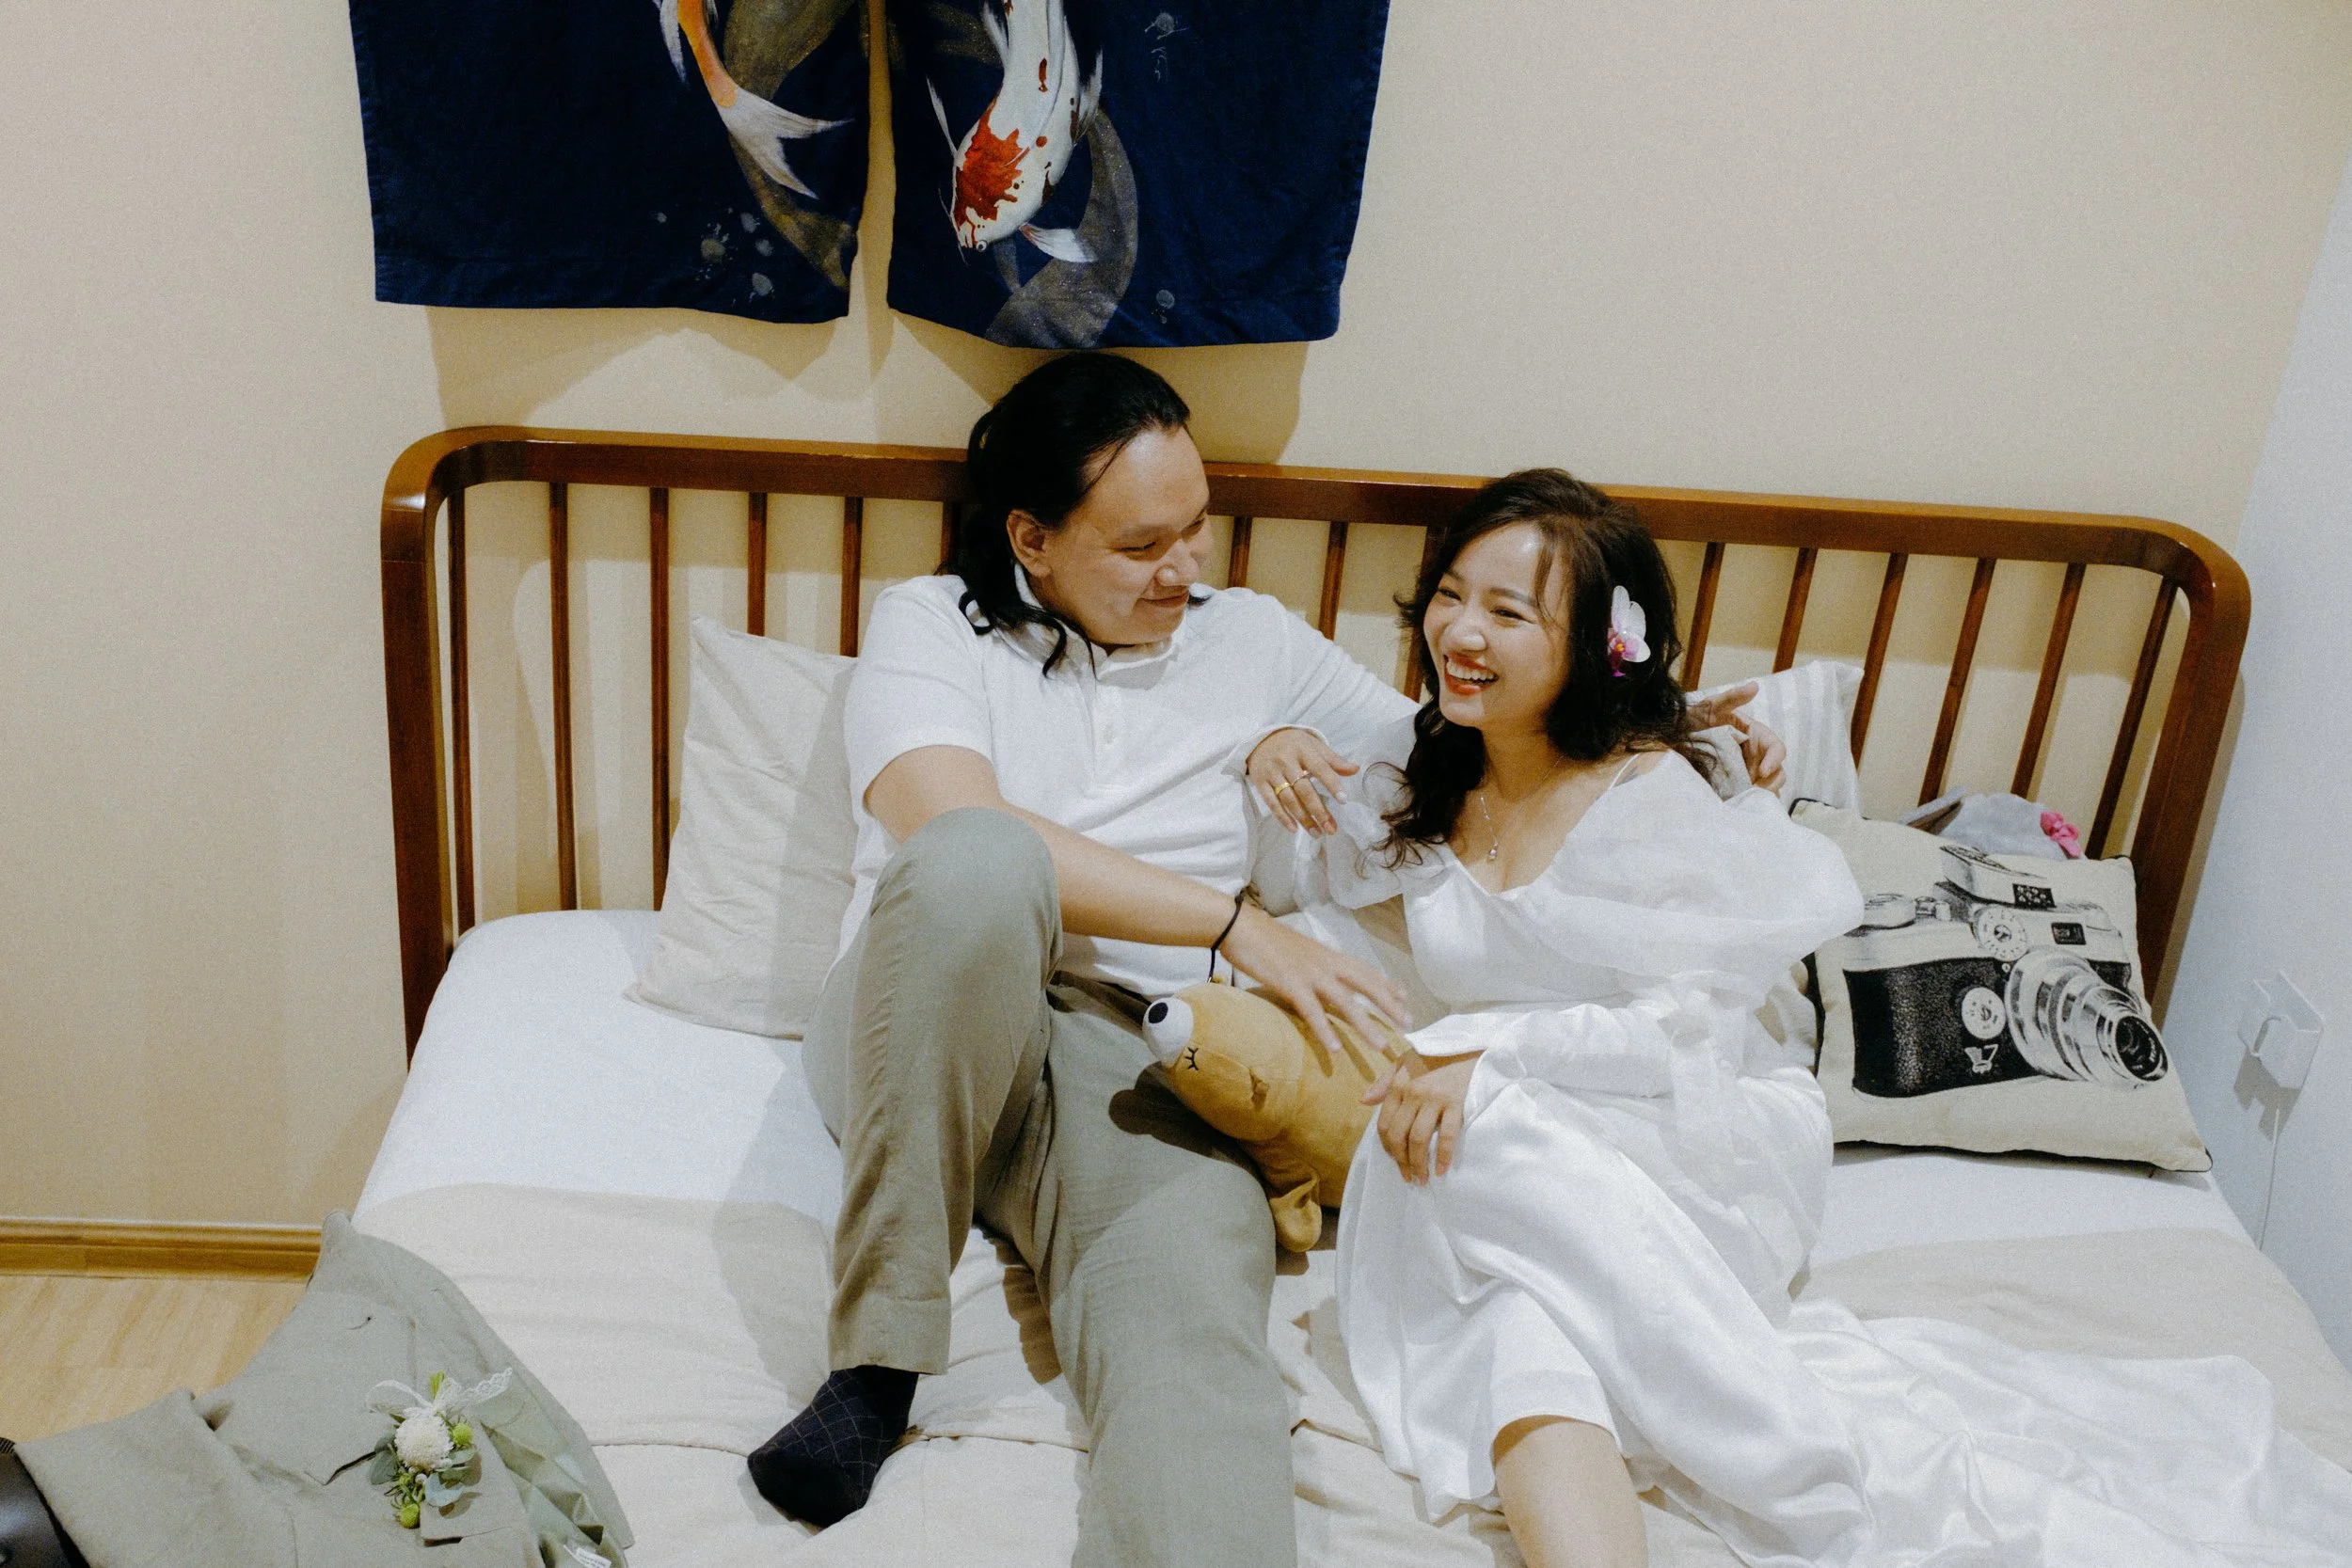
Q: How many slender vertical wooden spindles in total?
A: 15